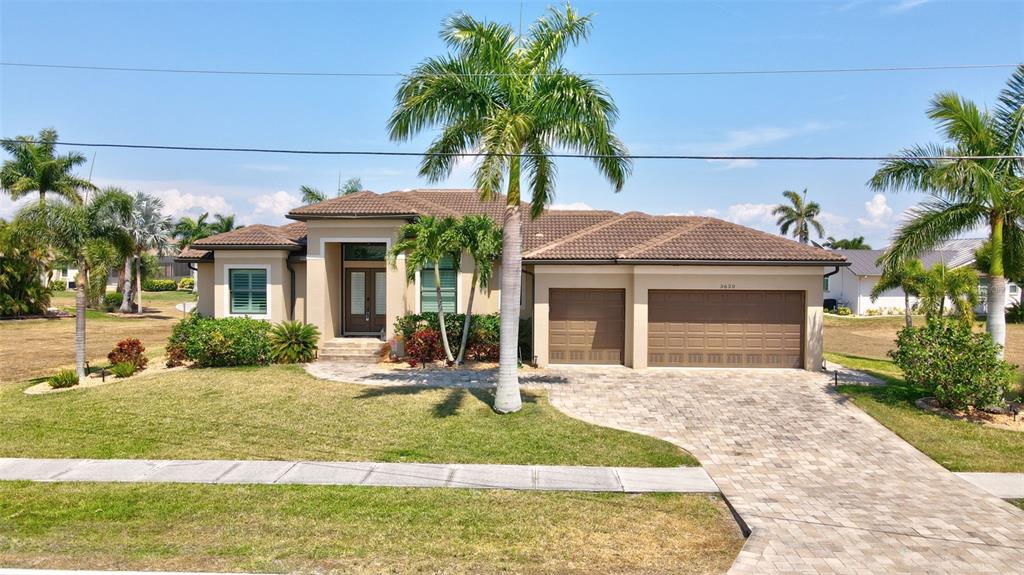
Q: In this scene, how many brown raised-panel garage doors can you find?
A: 2